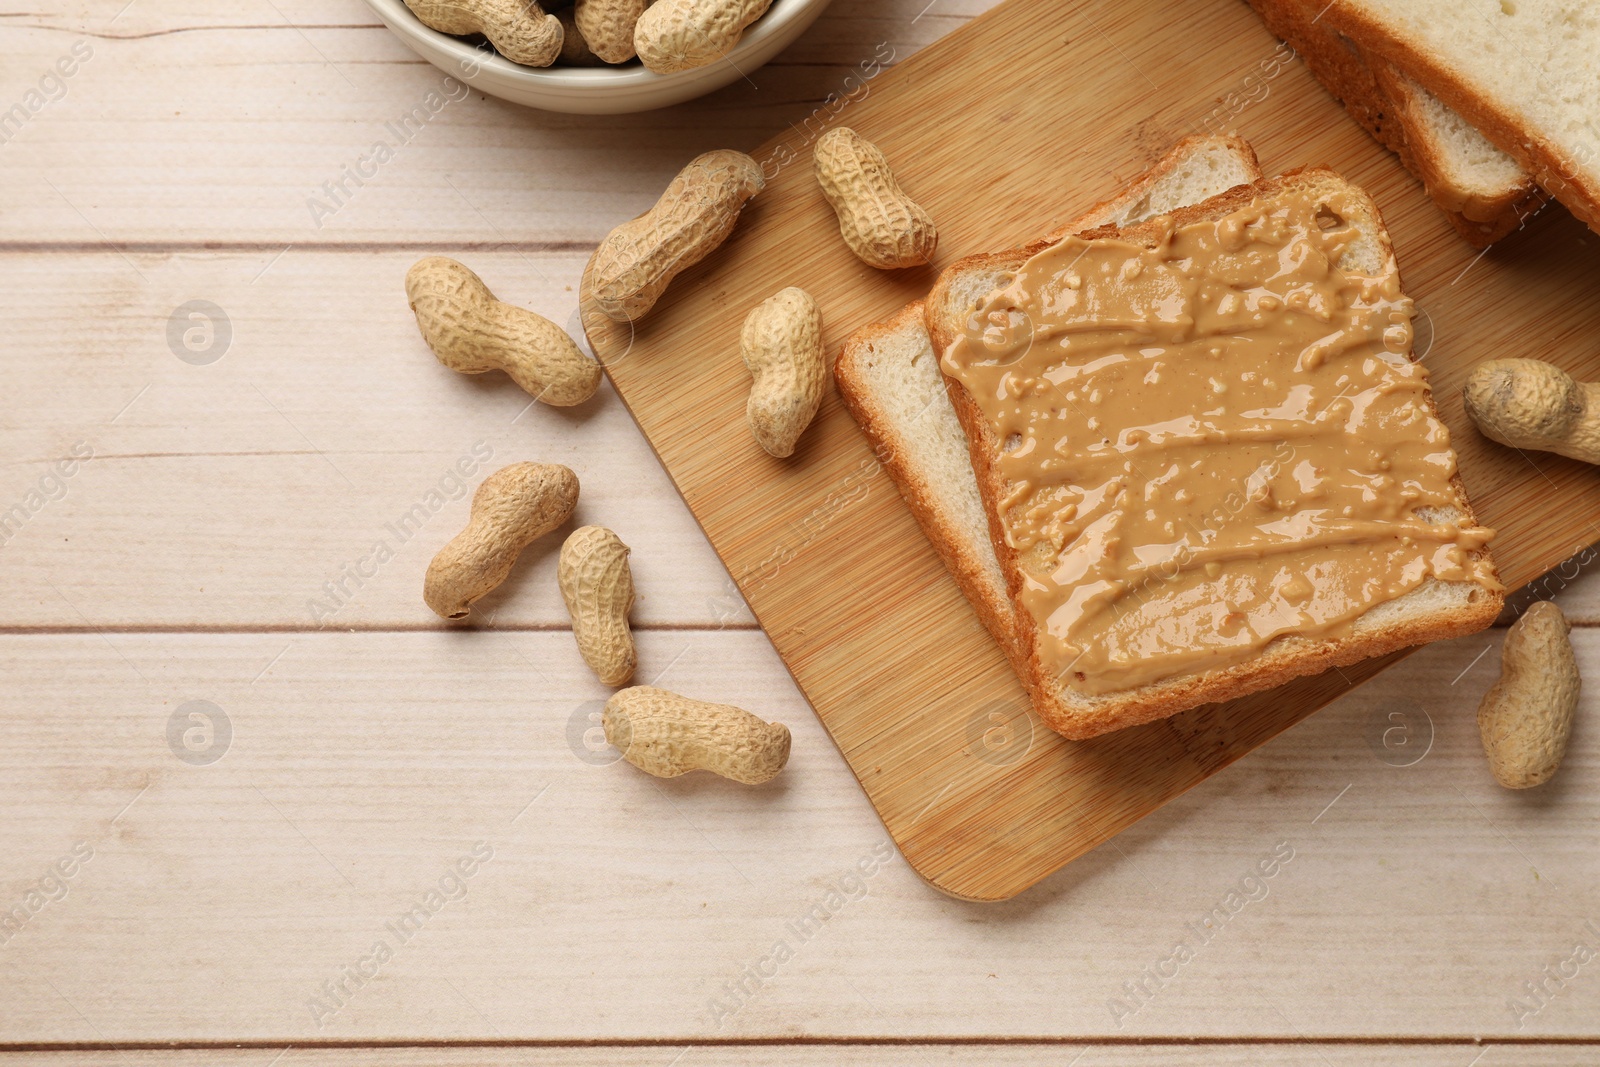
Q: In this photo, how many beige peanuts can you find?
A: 12